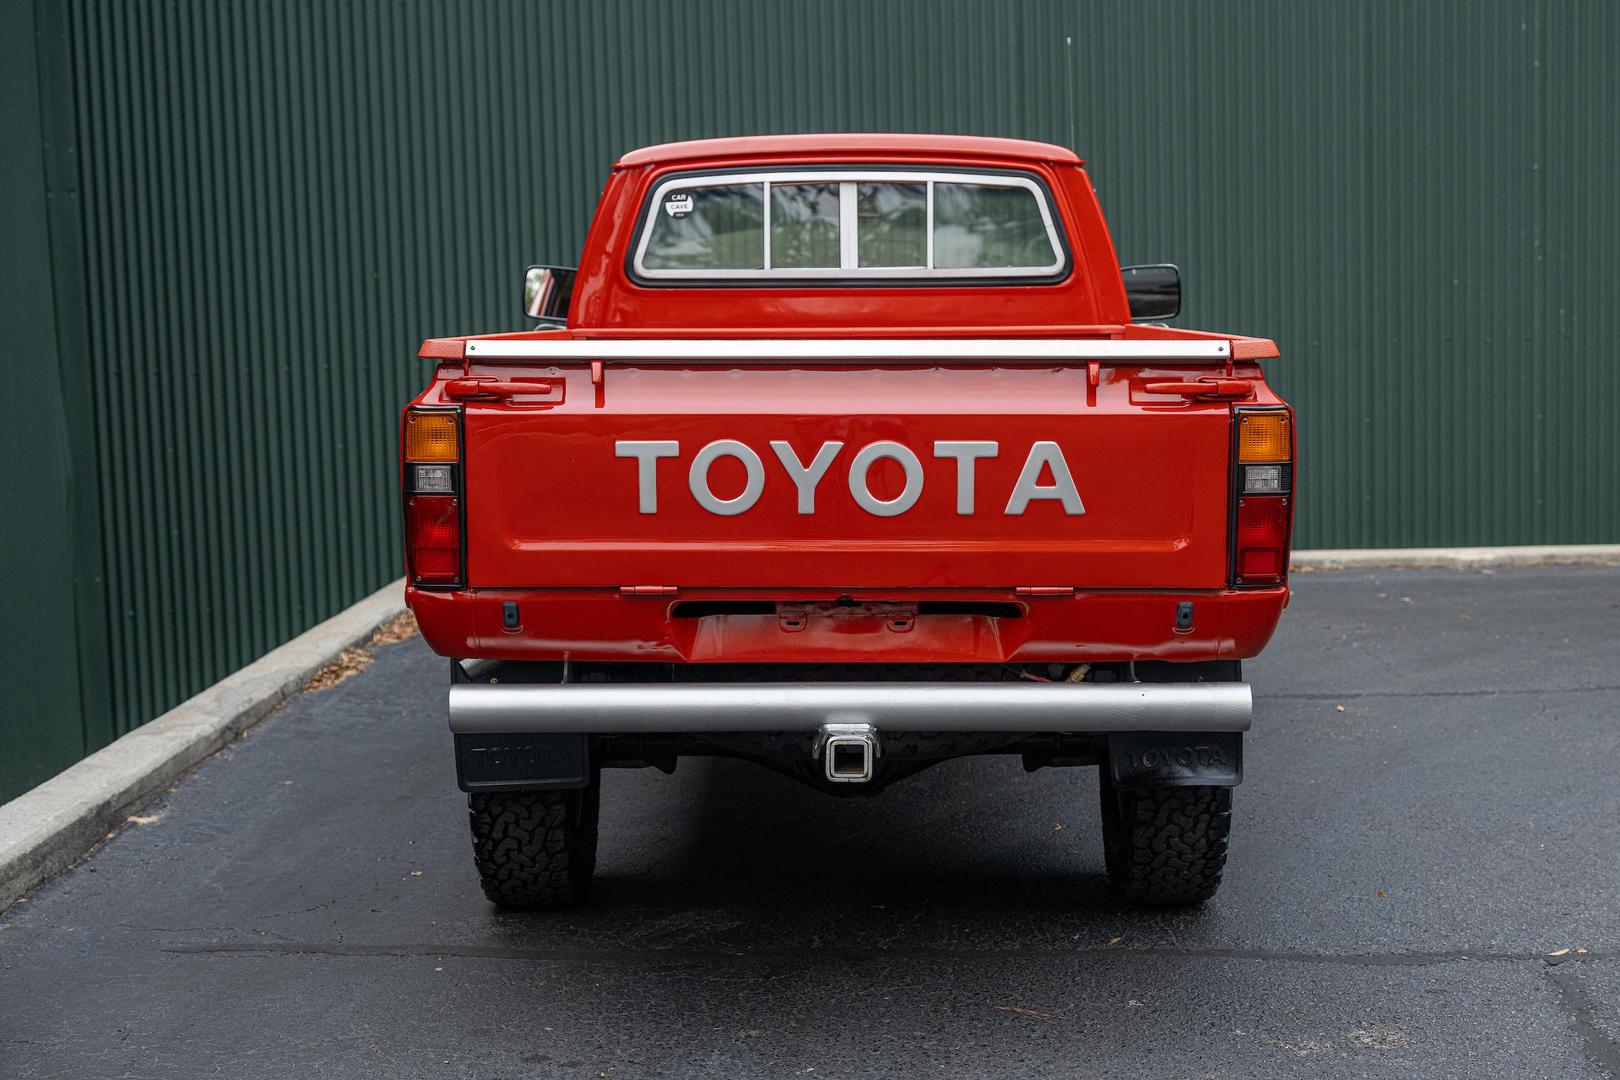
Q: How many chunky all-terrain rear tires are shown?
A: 2